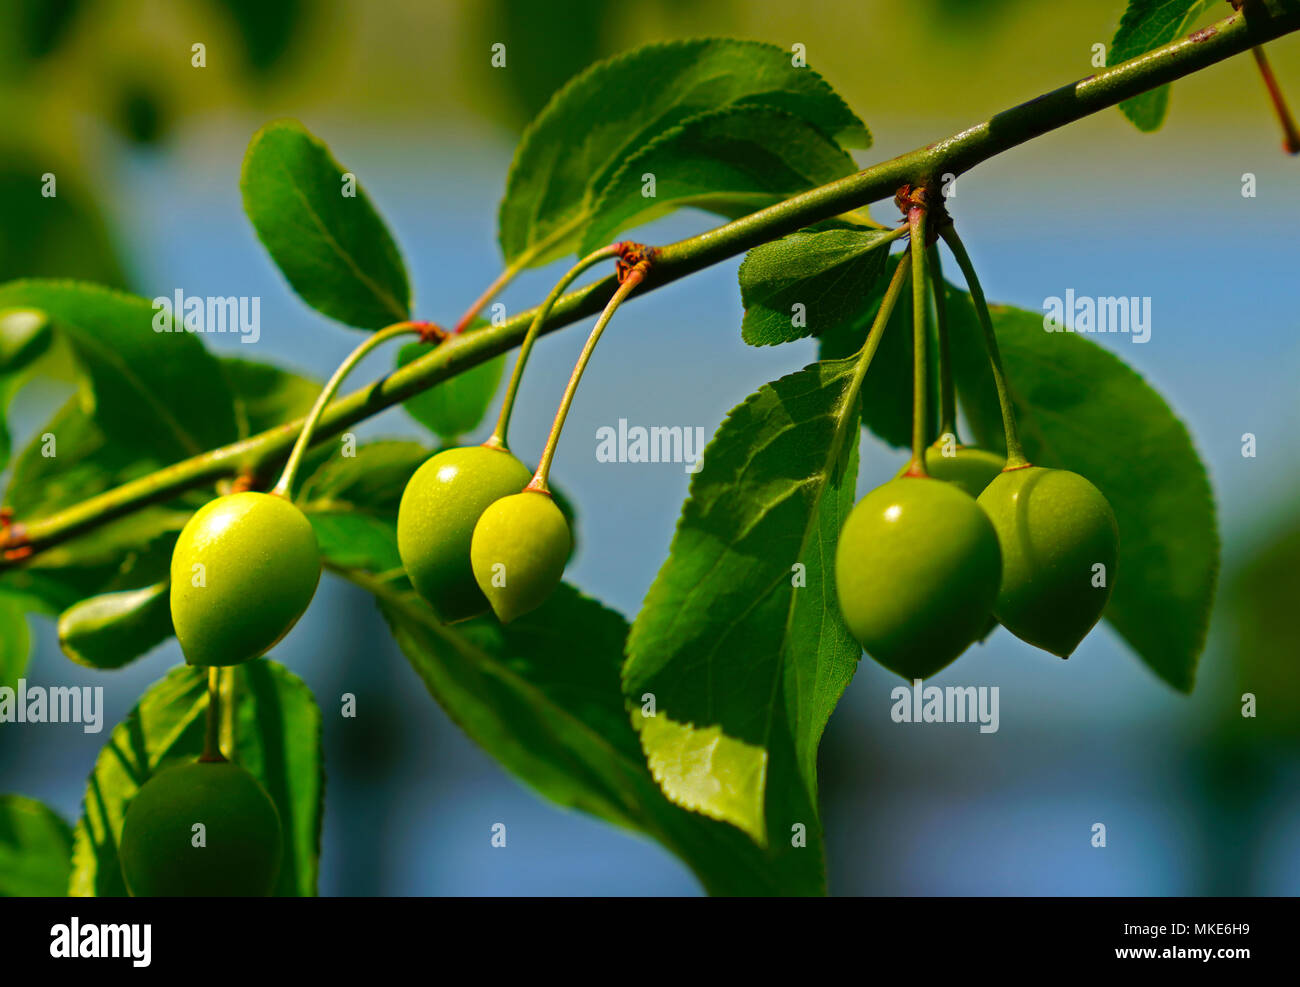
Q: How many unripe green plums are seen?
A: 7